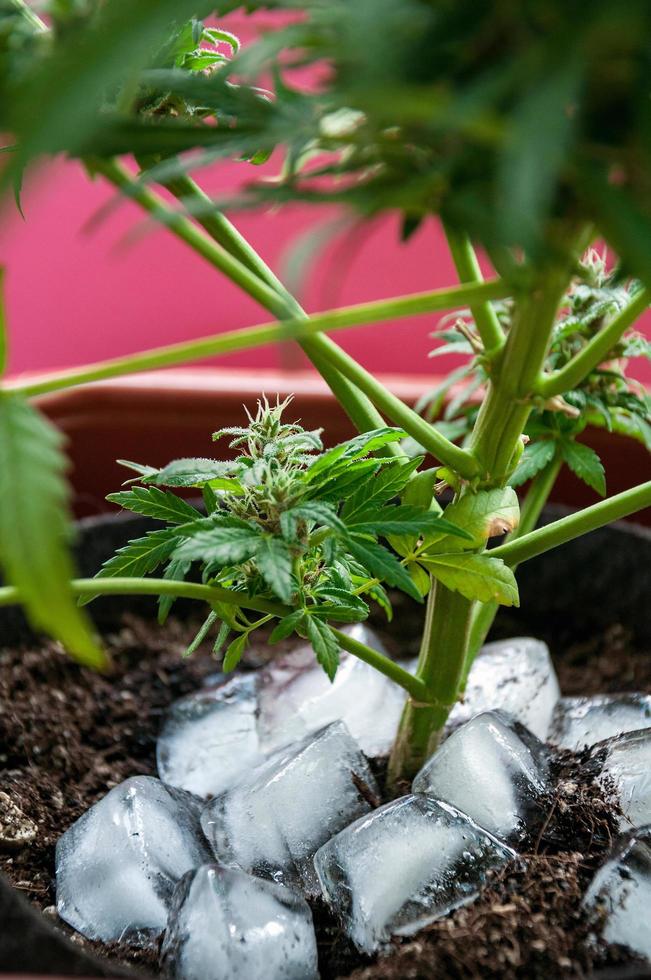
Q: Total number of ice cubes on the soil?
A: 11